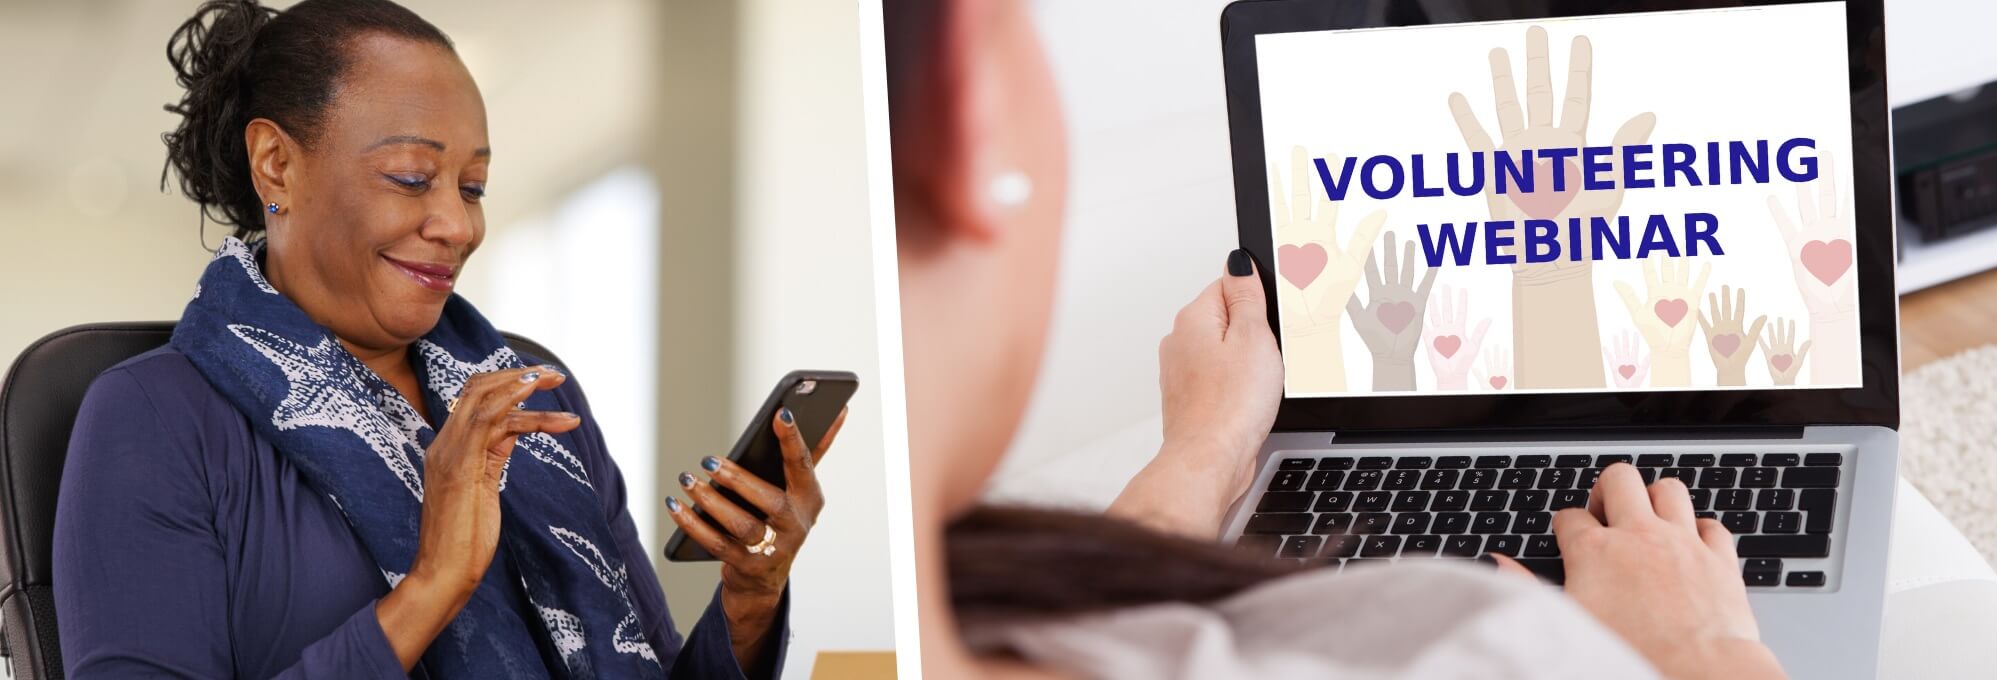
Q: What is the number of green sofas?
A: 0